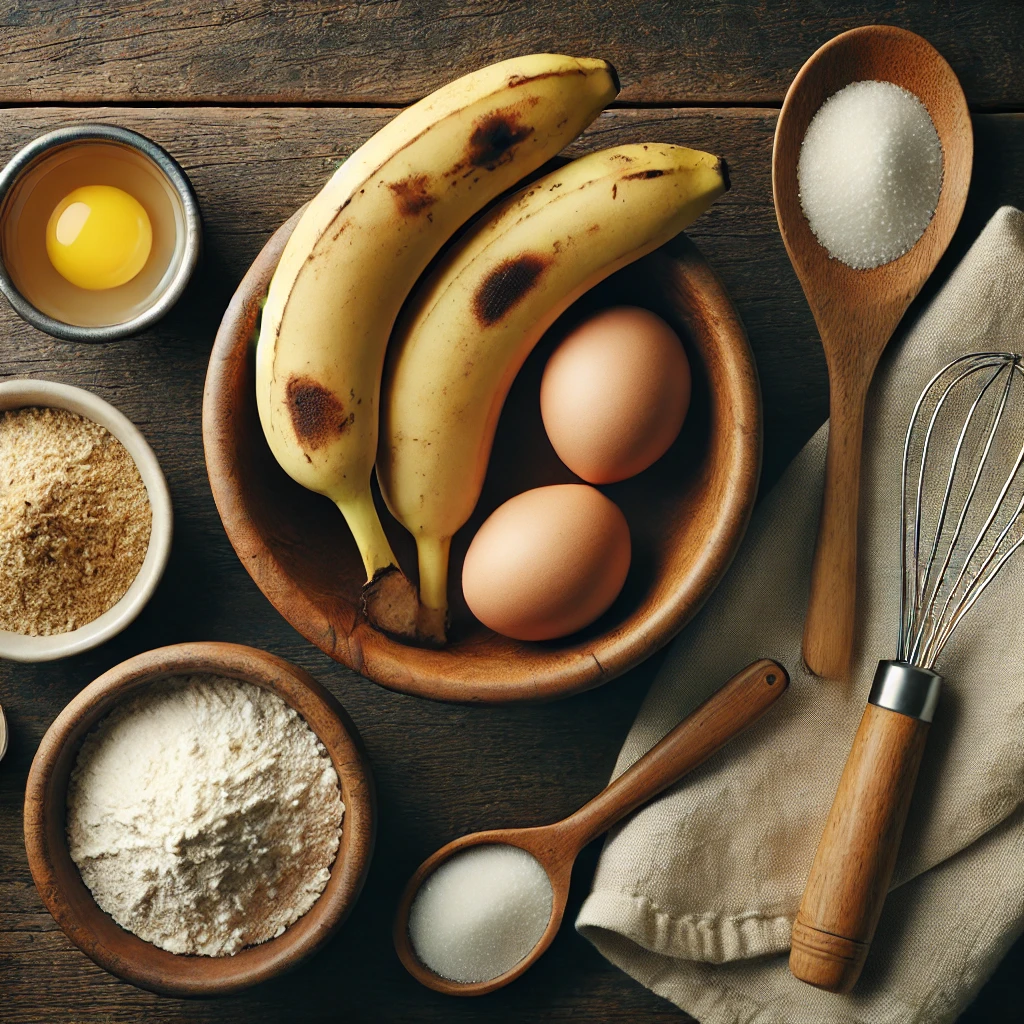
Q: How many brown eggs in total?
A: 2